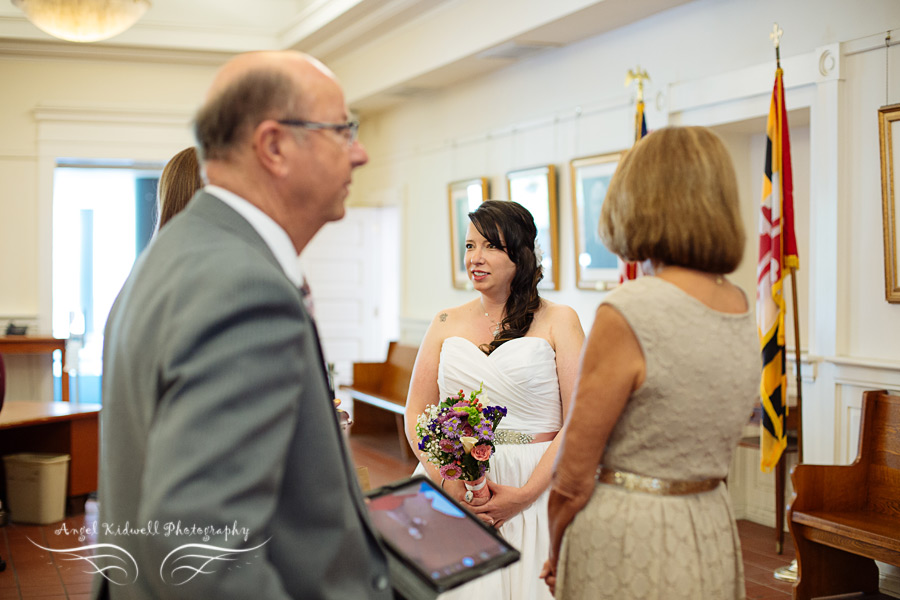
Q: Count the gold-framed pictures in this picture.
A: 4